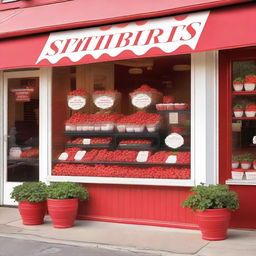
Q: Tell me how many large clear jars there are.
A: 3